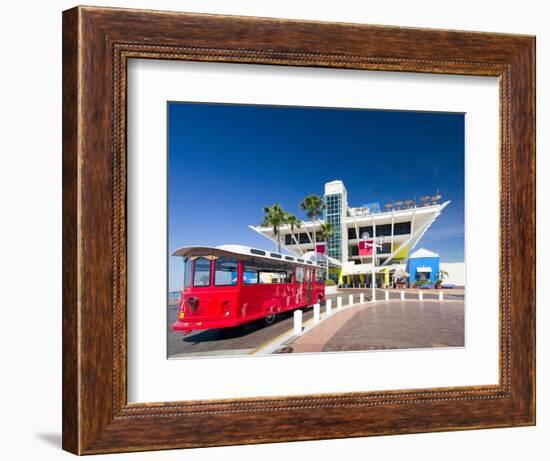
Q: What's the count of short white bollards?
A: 10